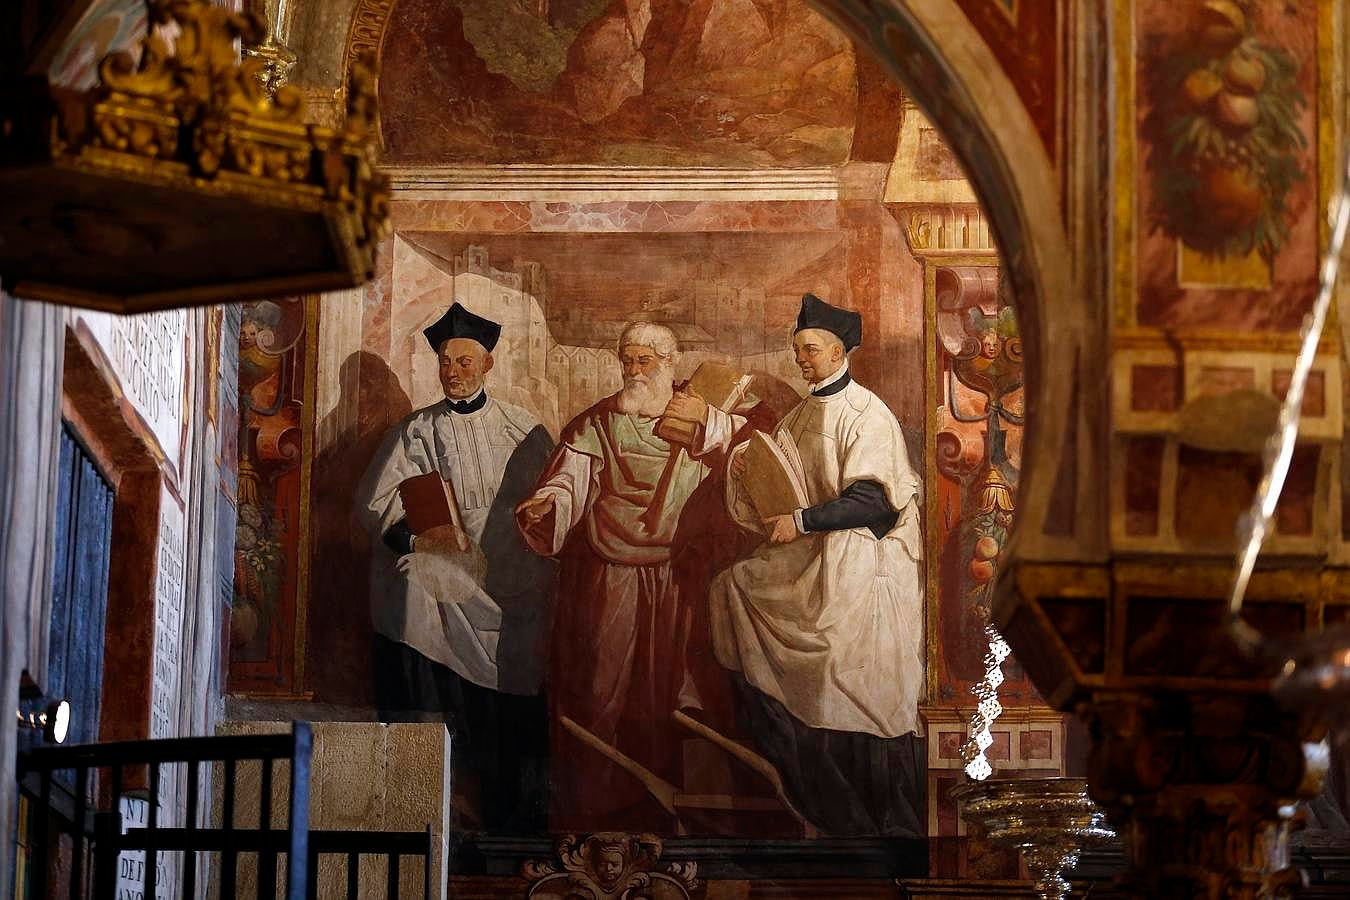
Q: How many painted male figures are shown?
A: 3